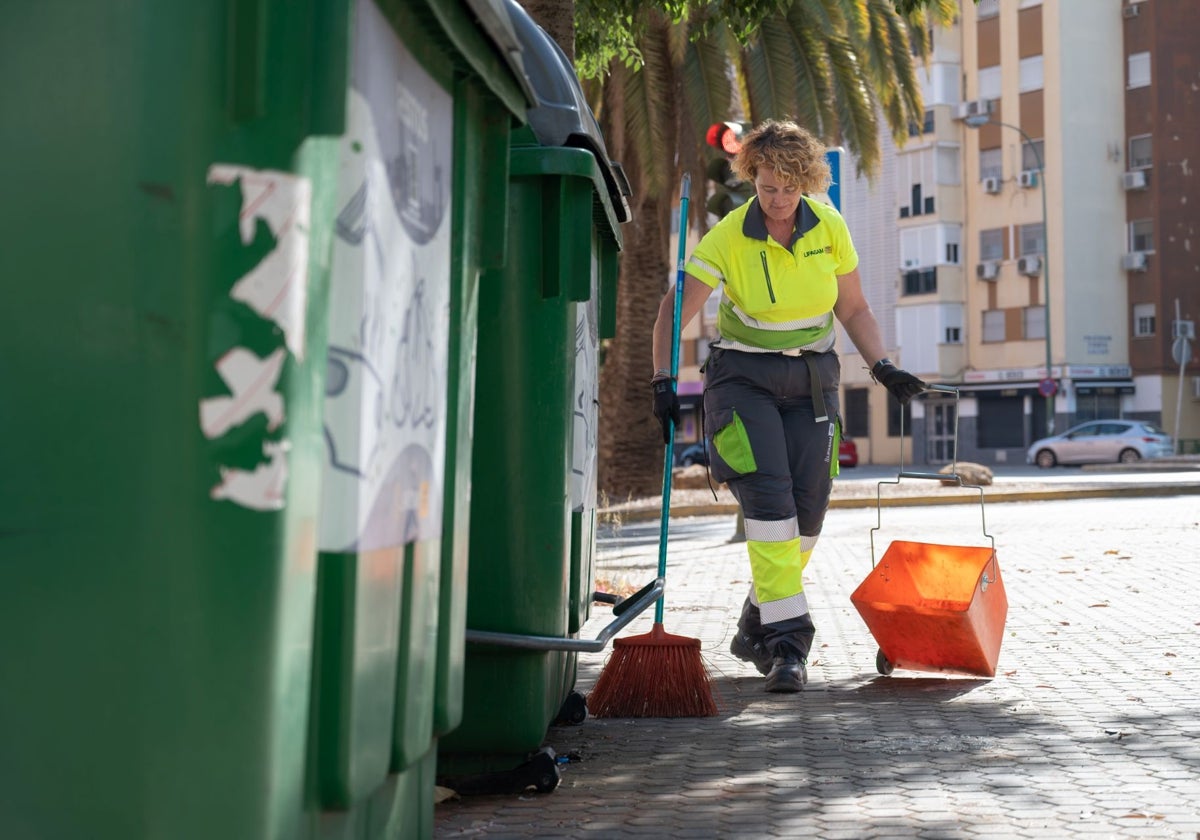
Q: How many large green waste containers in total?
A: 2